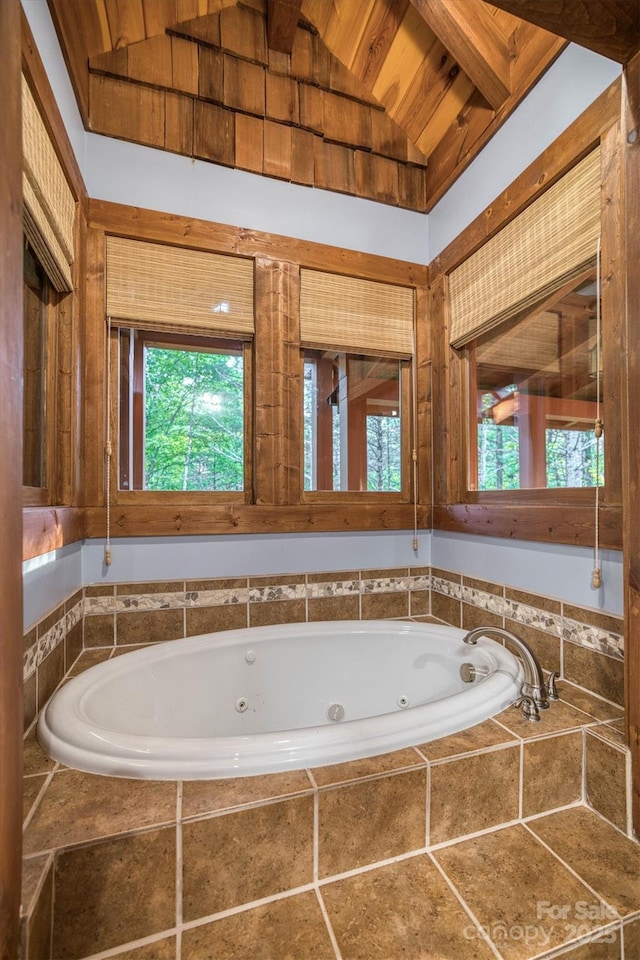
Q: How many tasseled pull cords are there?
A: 3